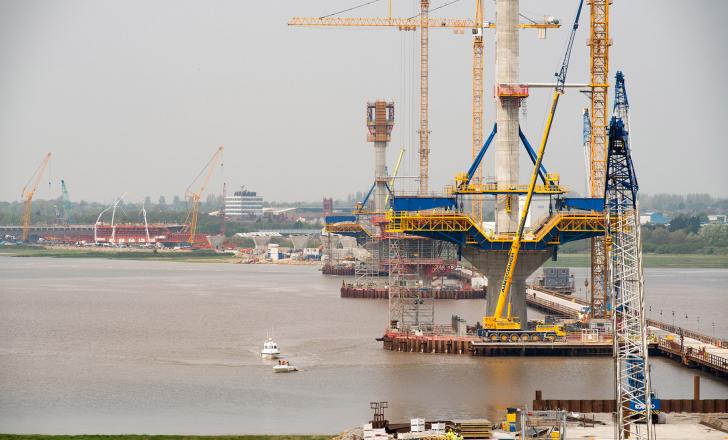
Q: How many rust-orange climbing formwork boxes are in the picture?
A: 1